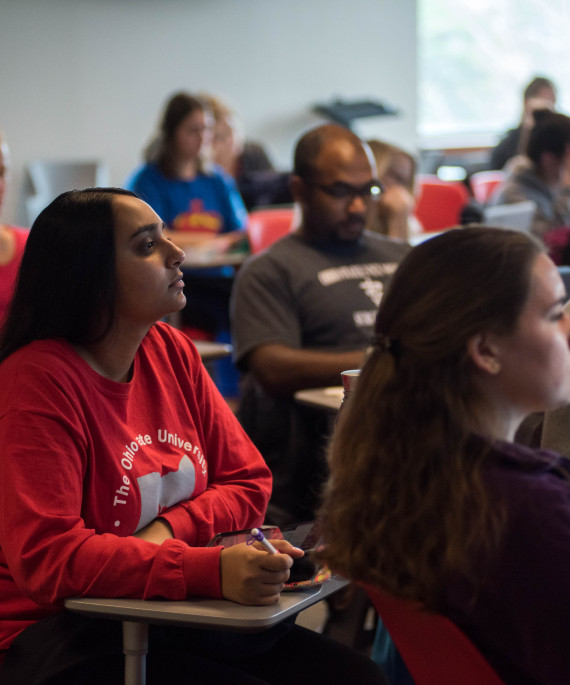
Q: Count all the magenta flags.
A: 0